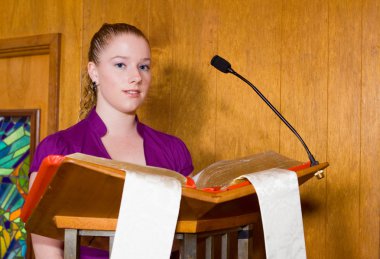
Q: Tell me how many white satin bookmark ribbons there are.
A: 2